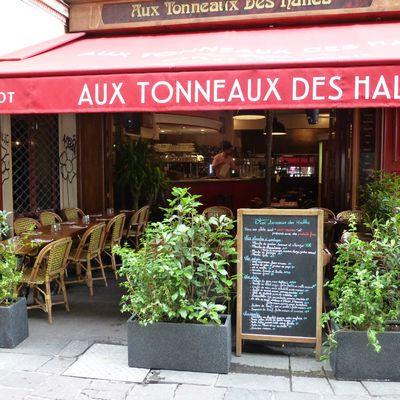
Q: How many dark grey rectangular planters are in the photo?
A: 3